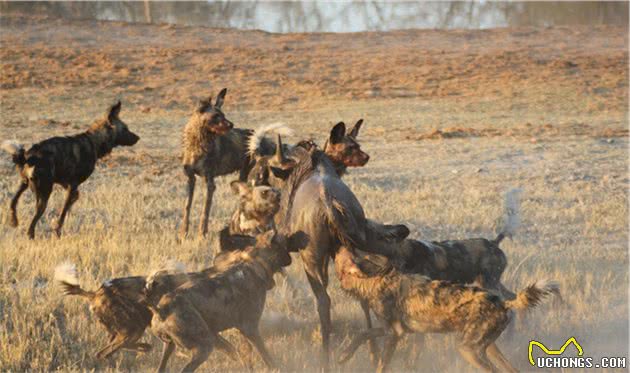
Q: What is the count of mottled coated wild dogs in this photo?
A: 8